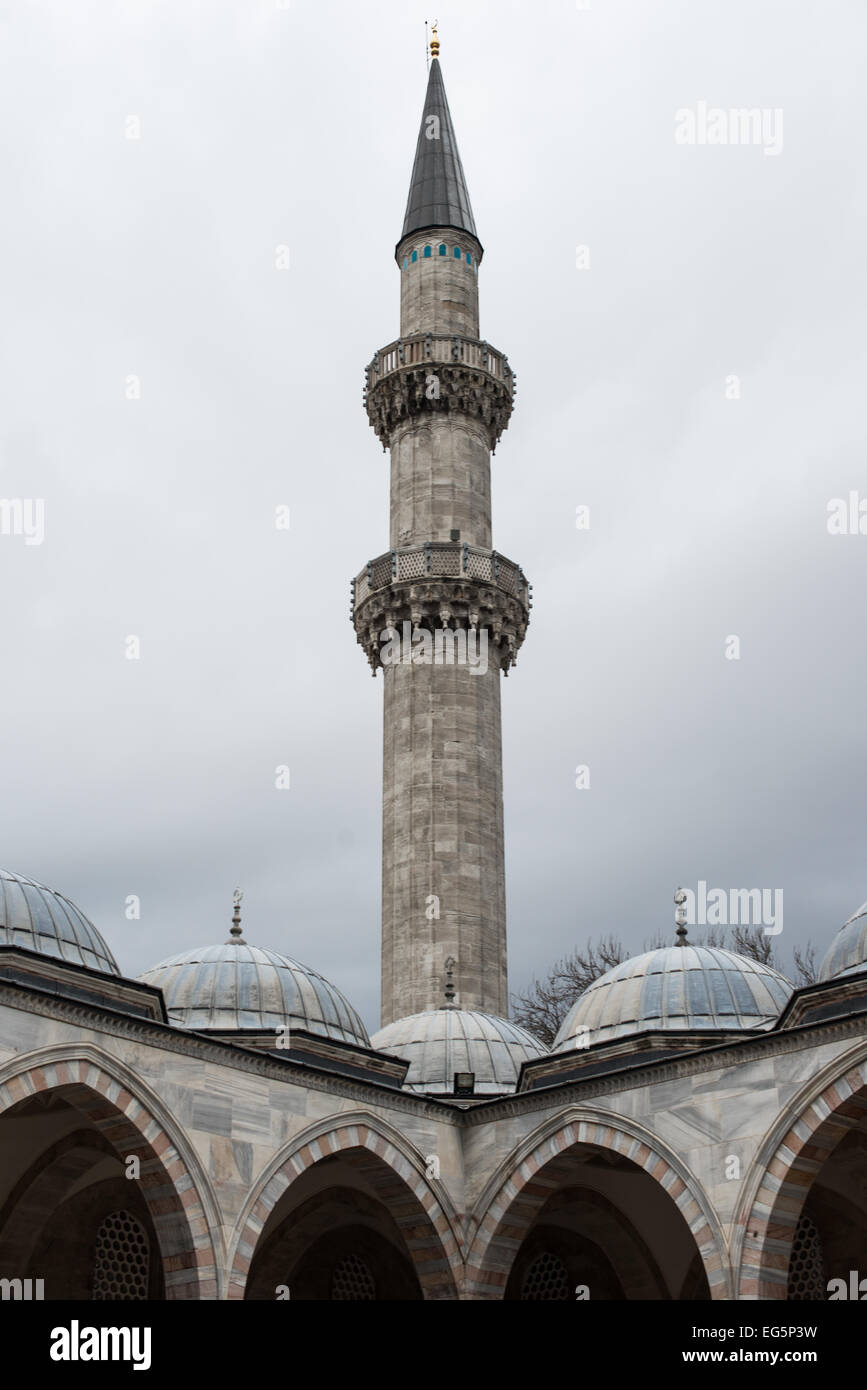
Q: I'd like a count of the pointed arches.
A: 4